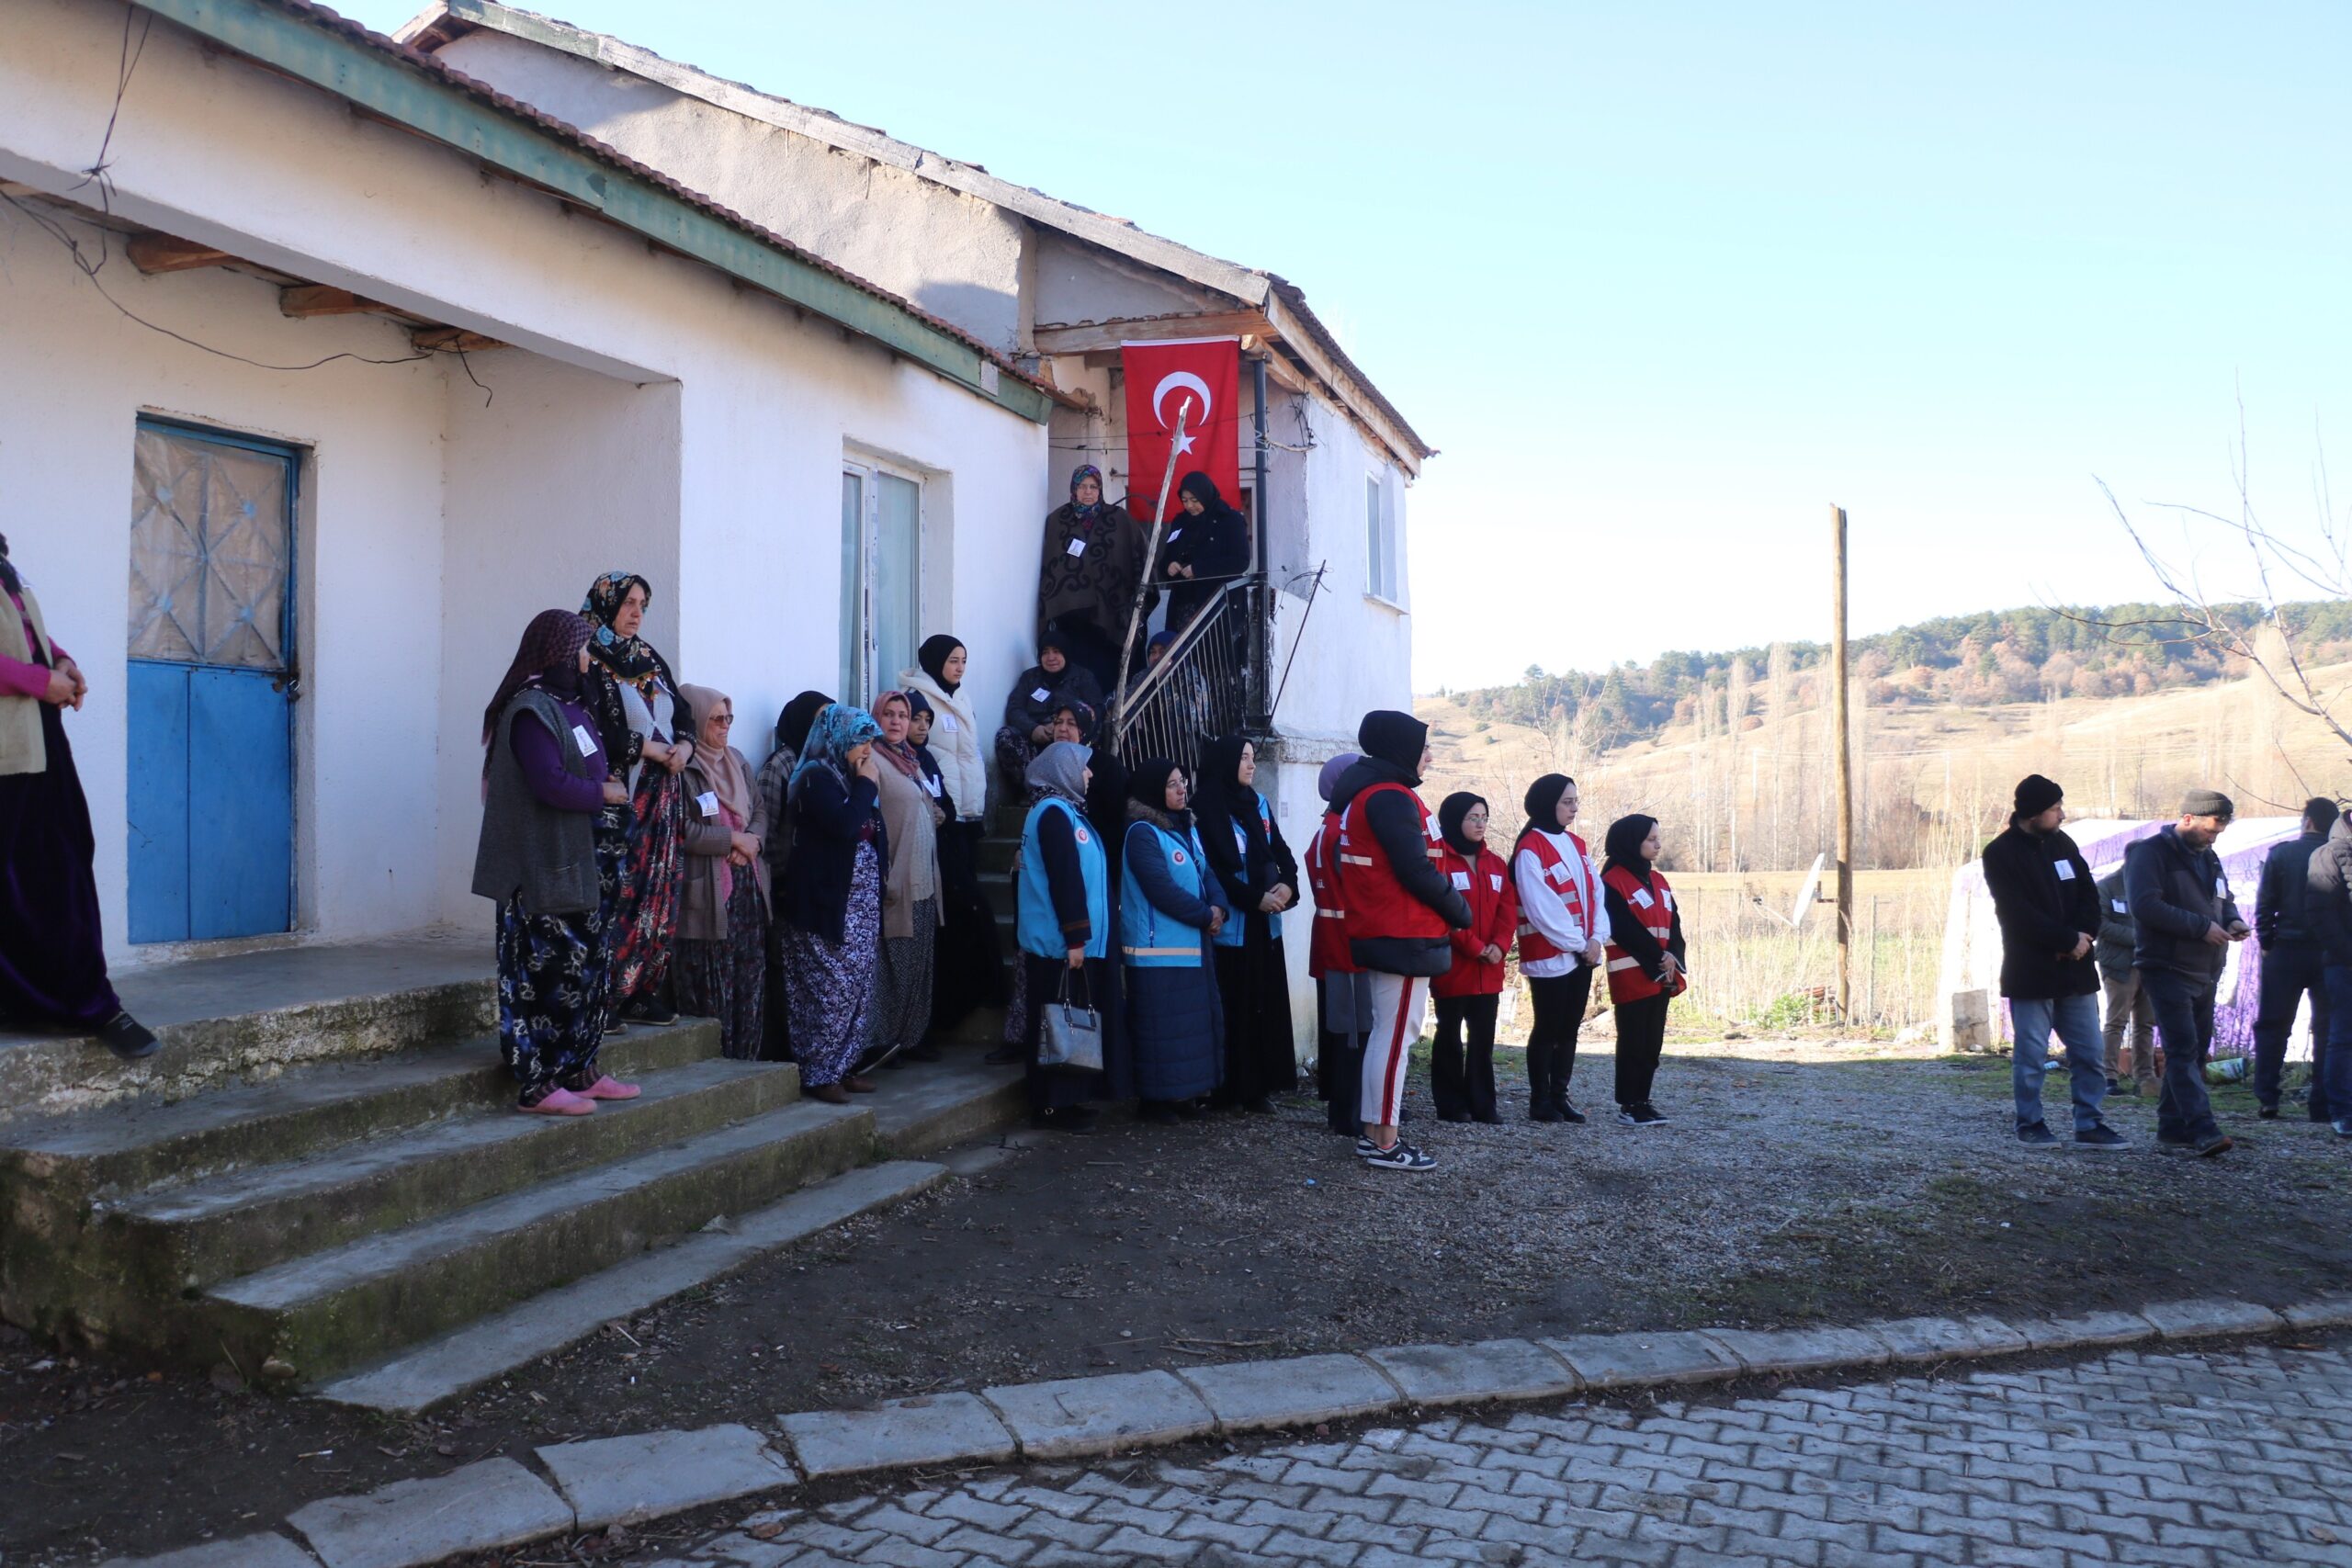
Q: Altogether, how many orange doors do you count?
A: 0